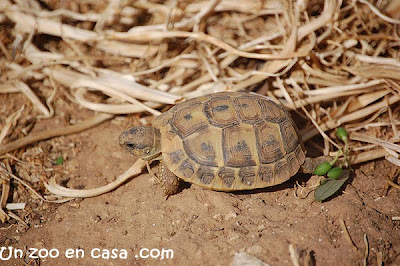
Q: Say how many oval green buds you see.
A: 3